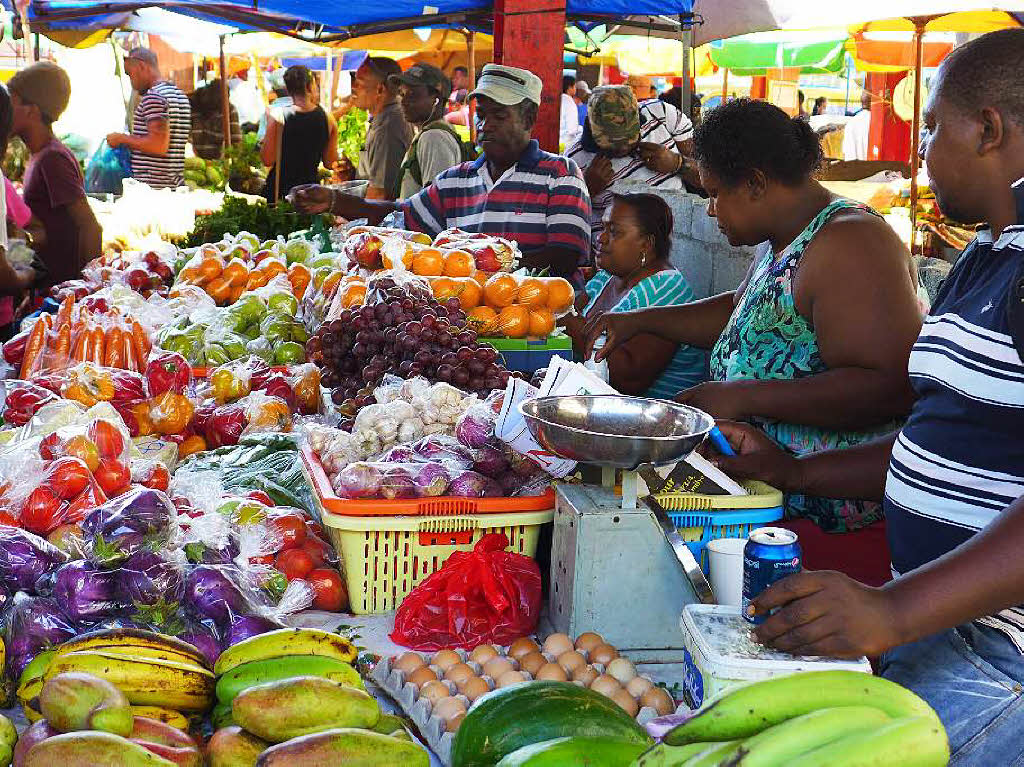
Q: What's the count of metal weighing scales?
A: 1